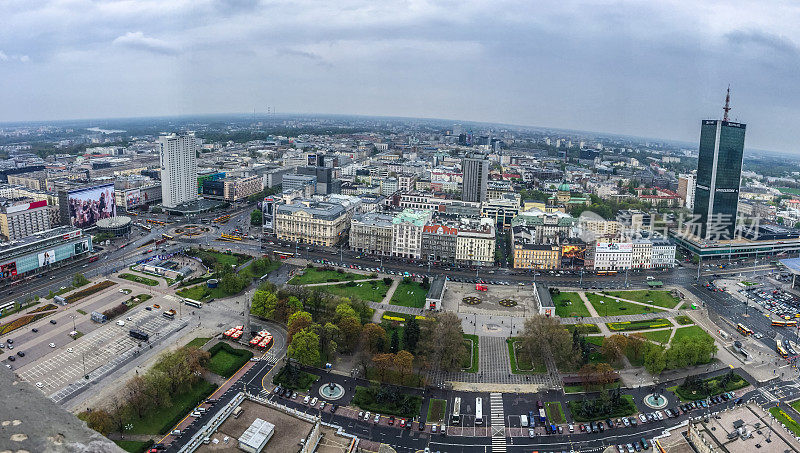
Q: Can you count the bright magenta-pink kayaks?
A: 0